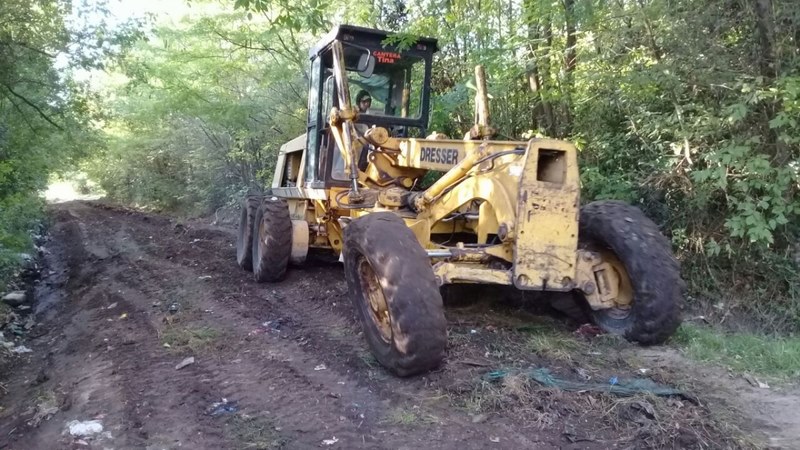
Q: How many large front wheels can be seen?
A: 2